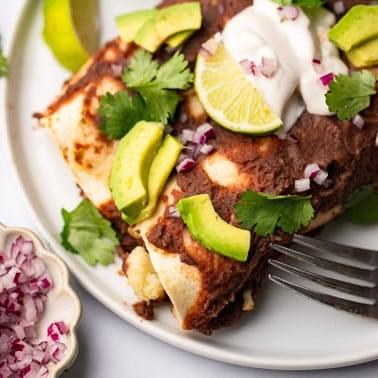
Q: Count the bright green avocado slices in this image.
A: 7